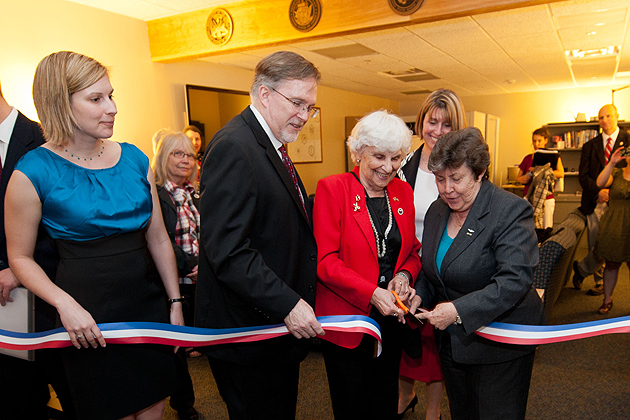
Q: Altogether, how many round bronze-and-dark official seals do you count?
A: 3